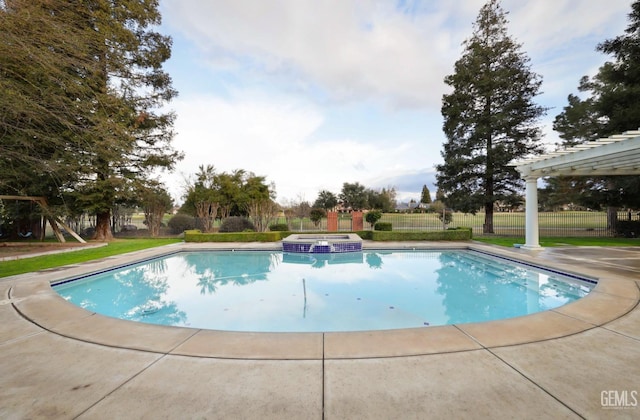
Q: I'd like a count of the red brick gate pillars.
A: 2